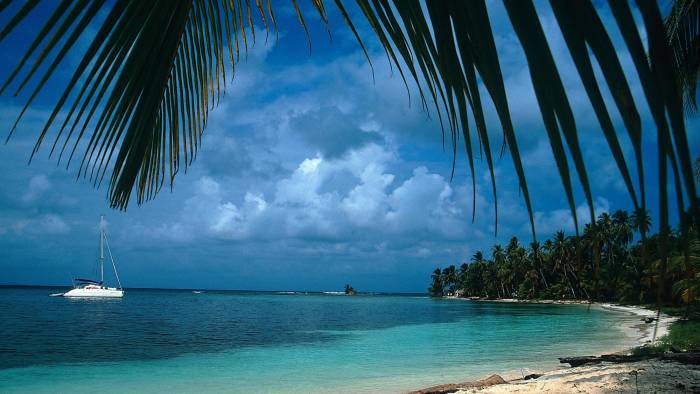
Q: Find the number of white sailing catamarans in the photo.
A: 1